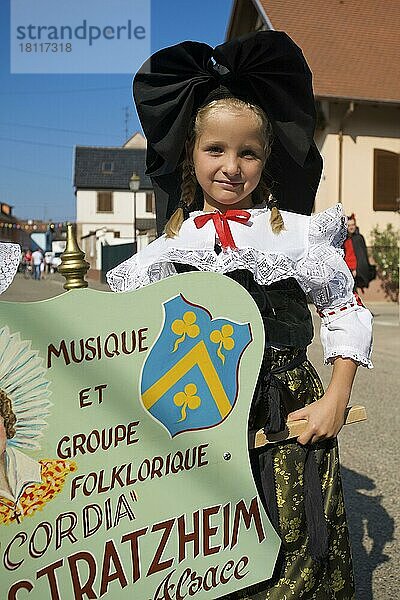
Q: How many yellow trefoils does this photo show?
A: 3